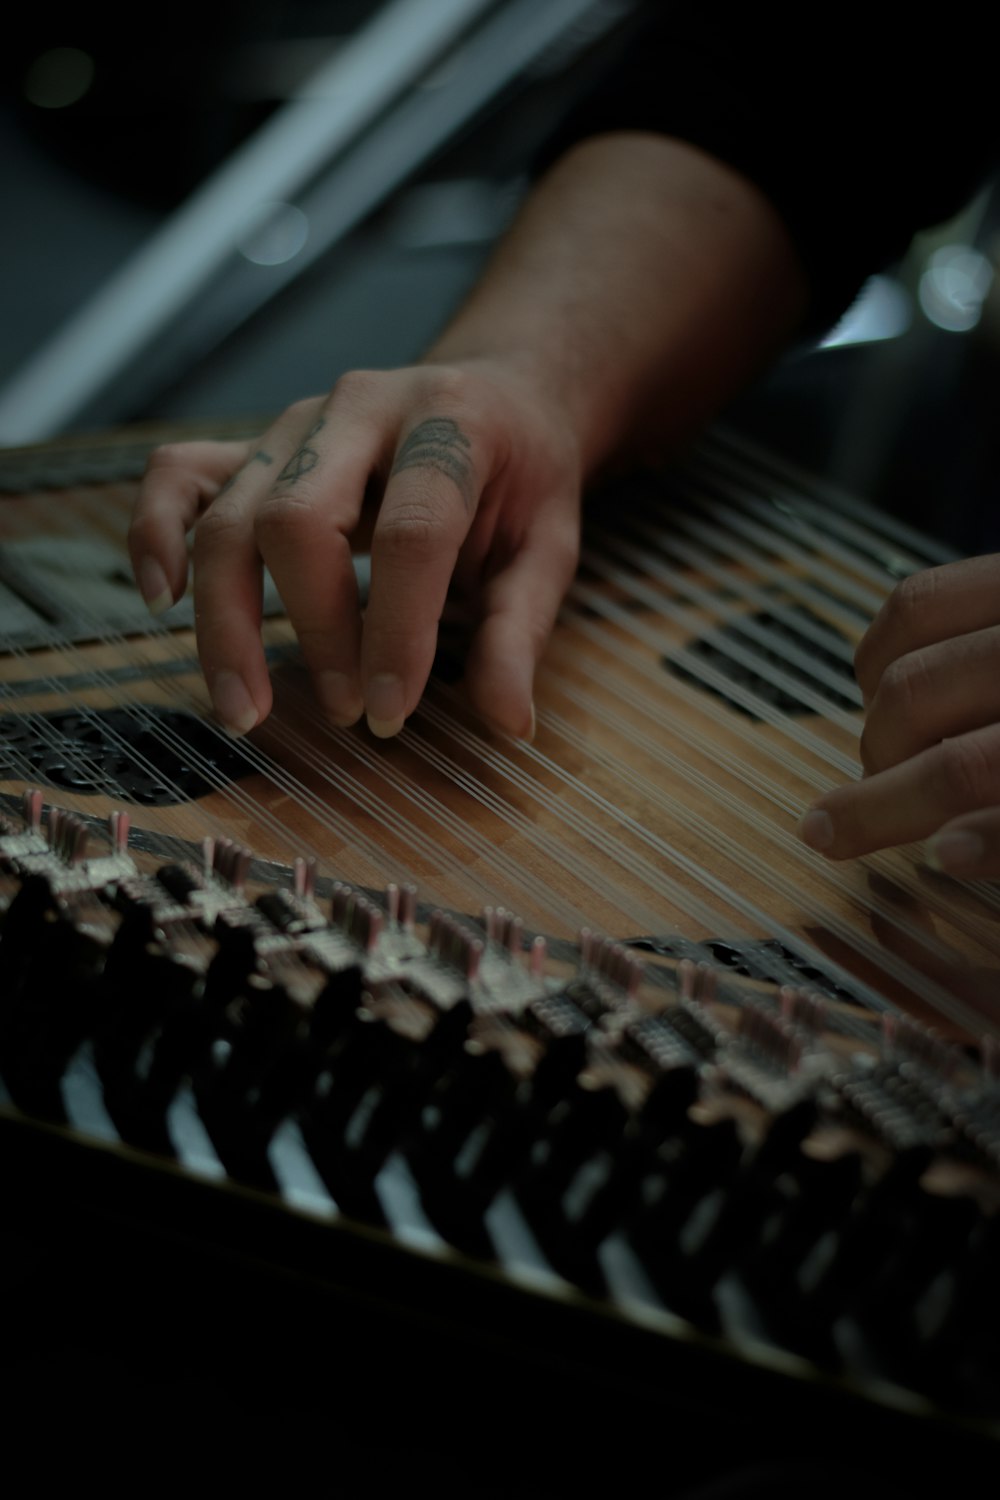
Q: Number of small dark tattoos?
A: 3